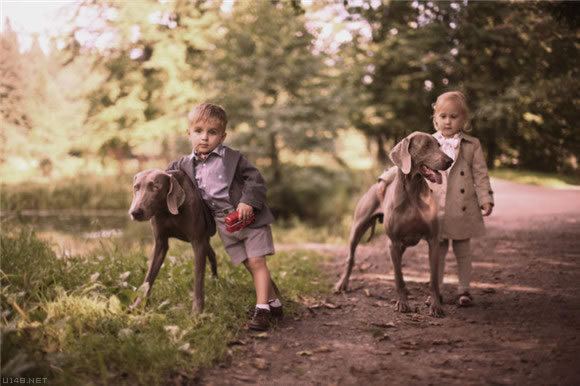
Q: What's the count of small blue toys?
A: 0